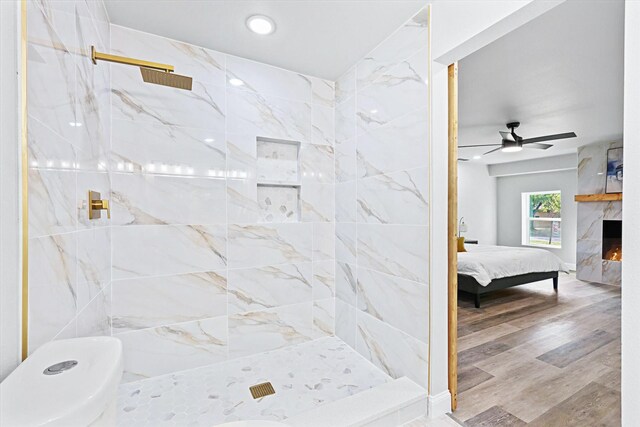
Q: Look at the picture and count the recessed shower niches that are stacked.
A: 2